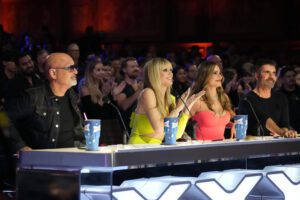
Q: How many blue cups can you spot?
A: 3